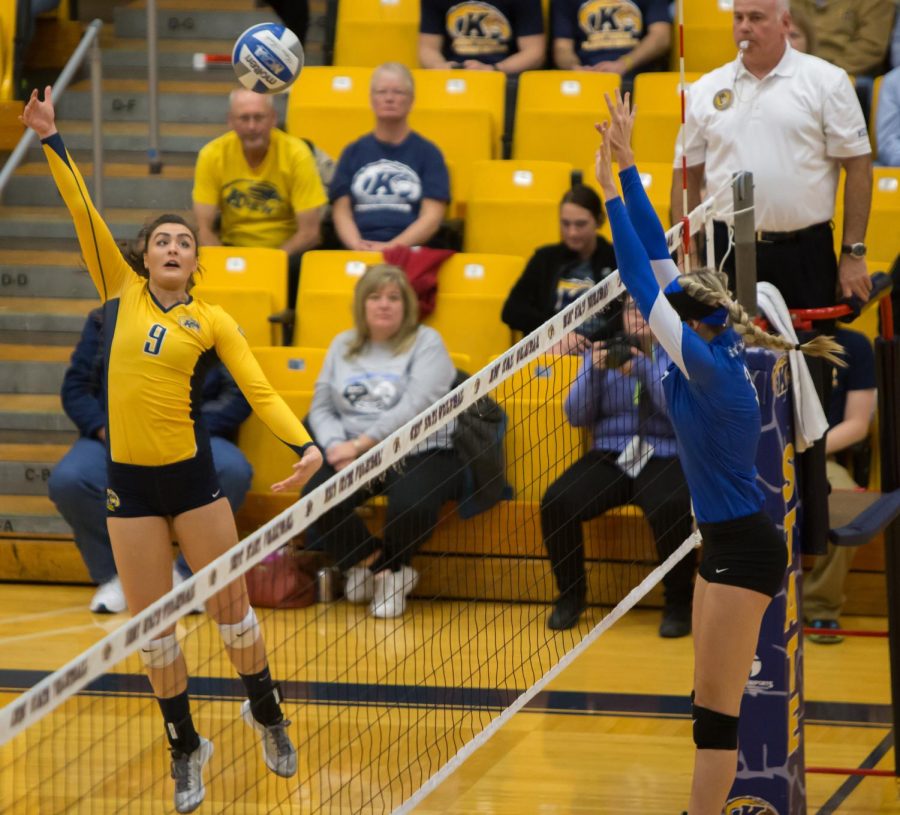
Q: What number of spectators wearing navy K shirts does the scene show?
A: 3